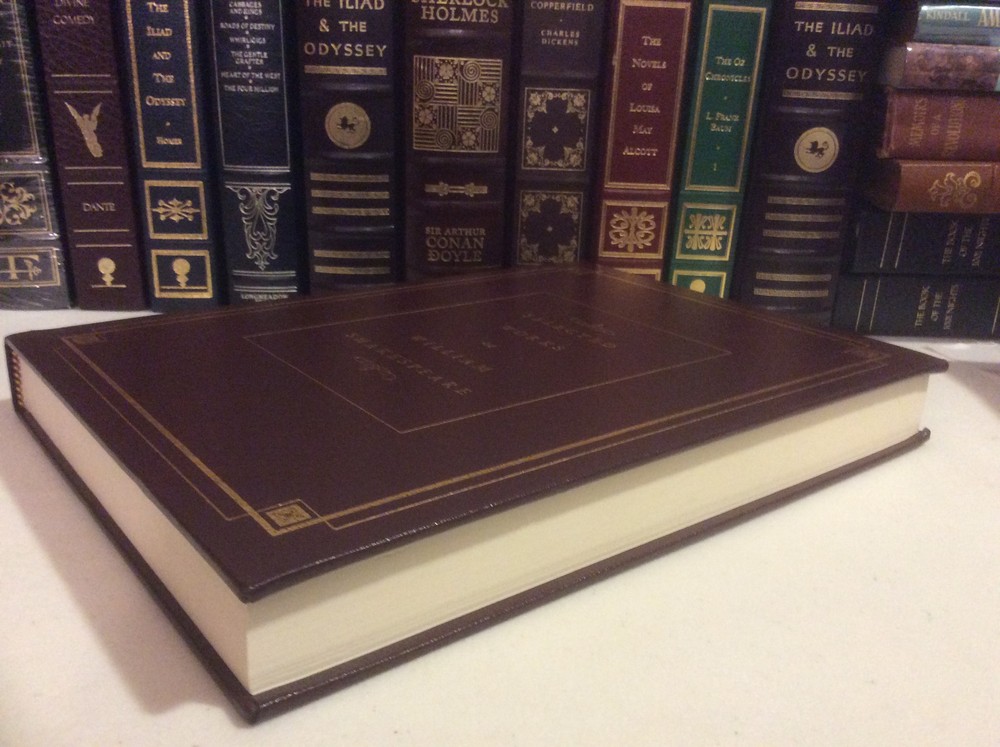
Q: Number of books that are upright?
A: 10